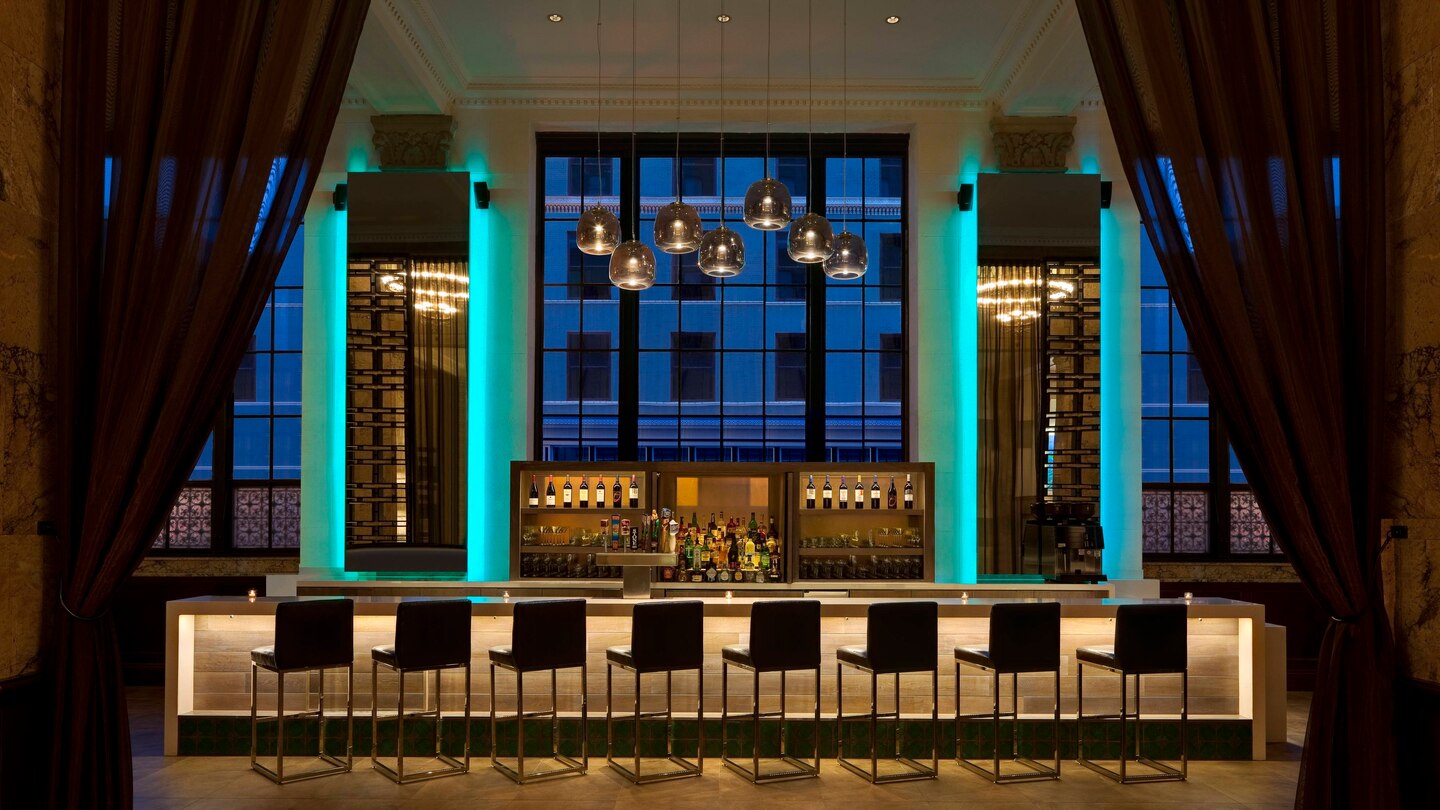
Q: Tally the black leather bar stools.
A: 8